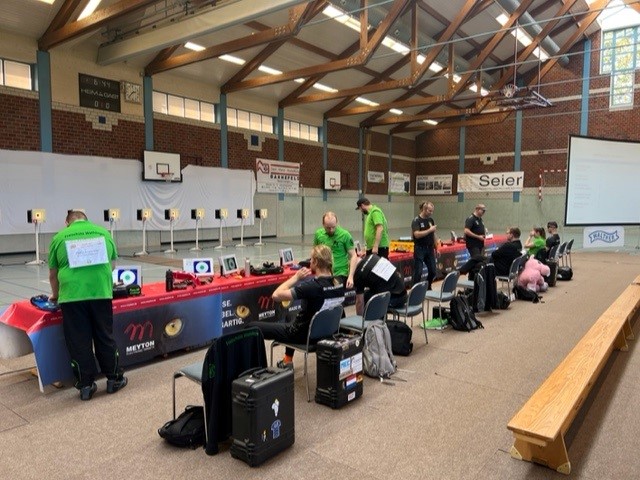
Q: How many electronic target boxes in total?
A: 9